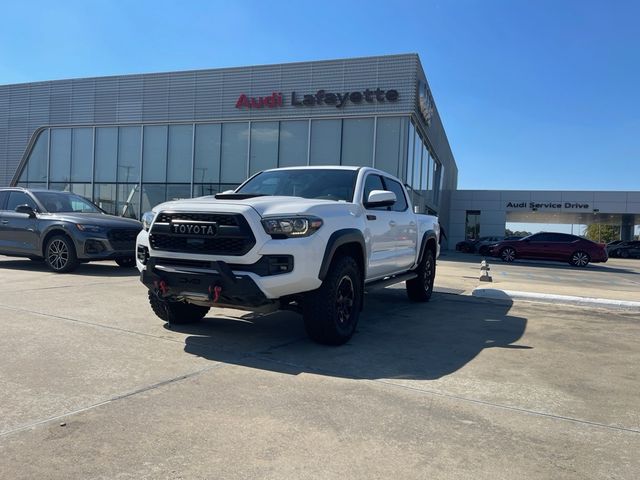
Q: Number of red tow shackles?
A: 2